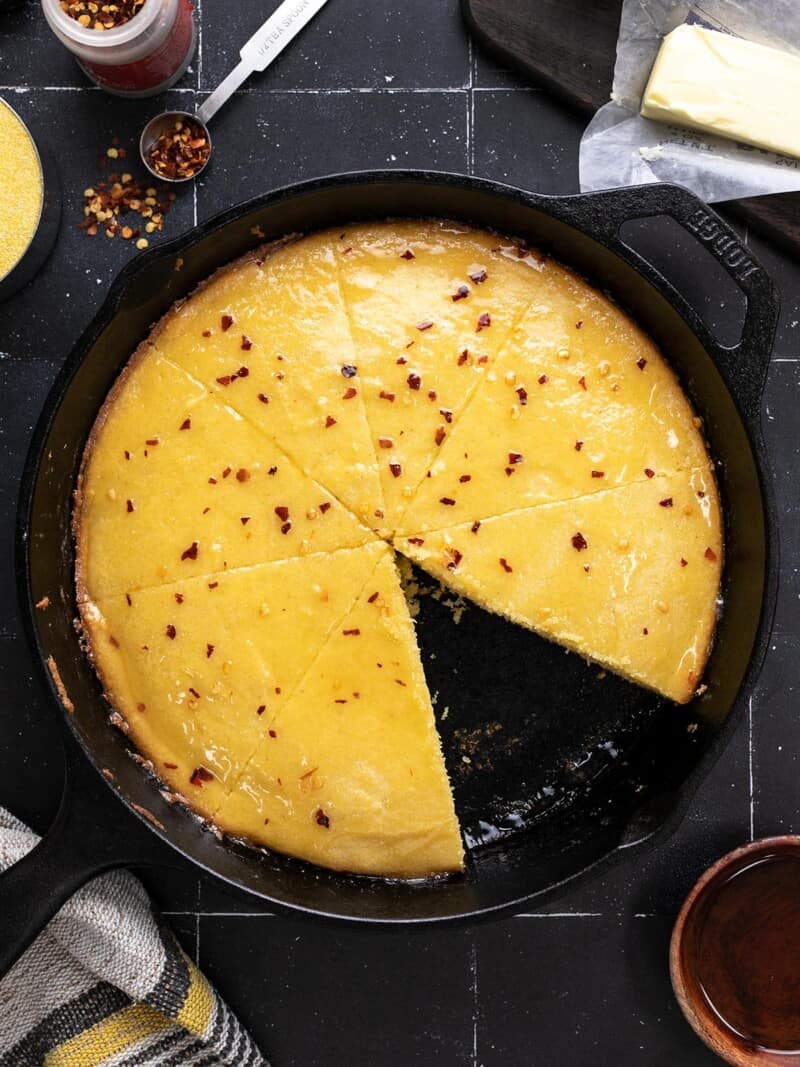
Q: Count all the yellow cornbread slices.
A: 7